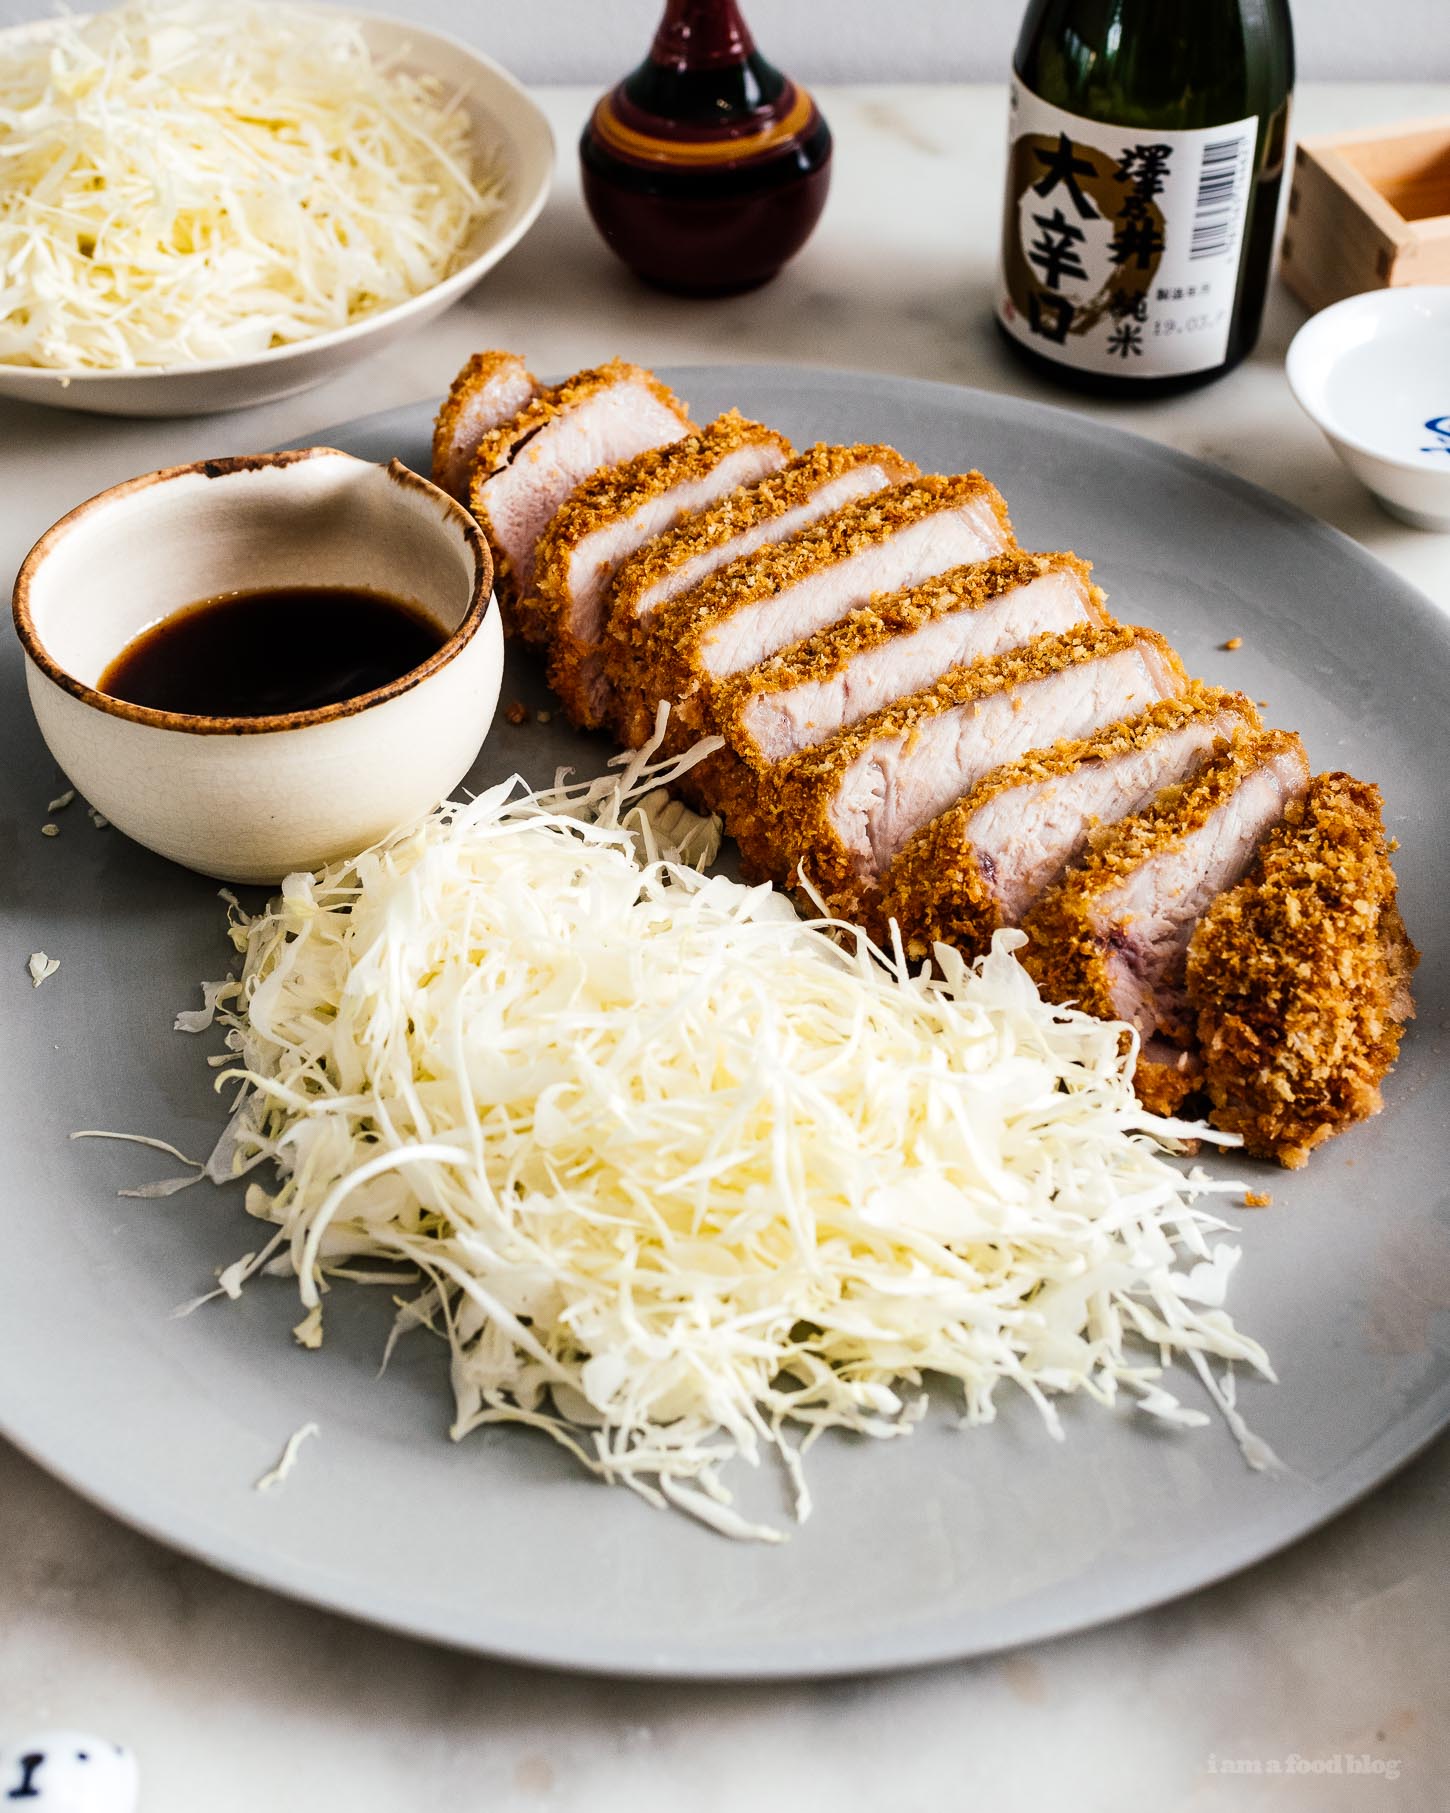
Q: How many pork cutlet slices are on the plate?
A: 10